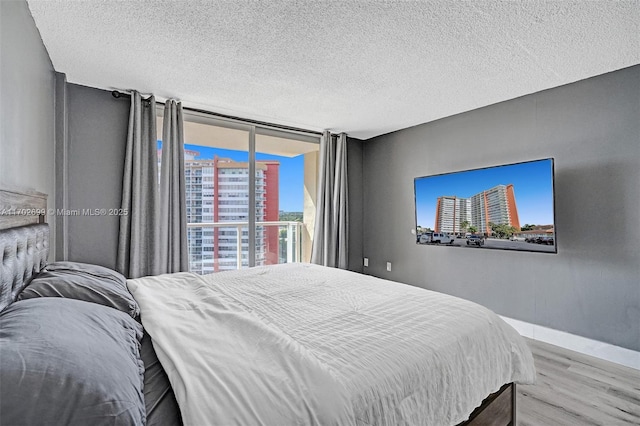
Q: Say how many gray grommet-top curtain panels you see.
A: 4